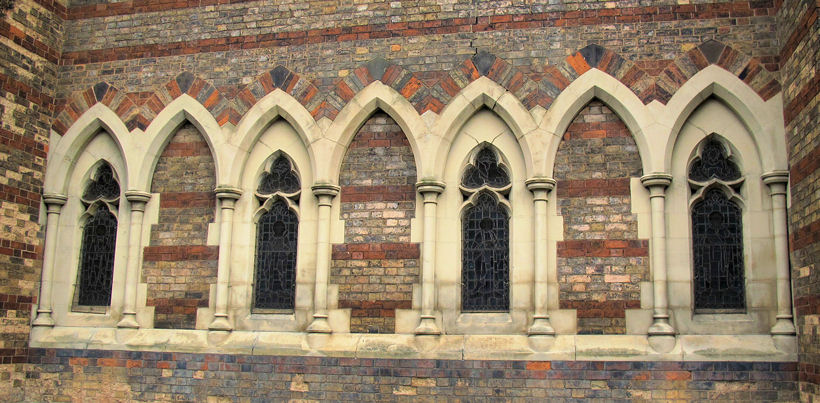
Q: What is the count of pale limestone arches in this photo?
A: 7